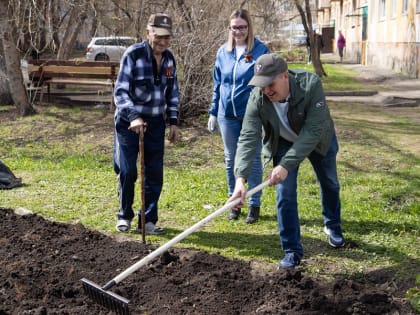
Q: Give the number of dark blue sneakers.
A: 2